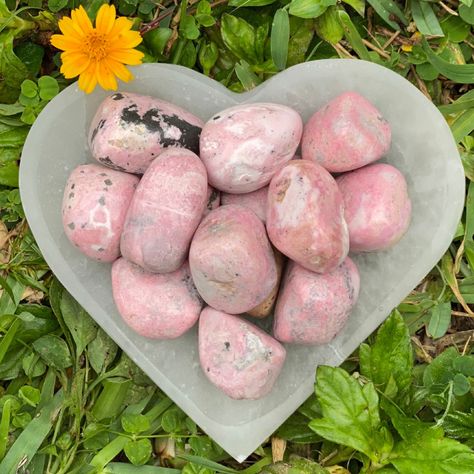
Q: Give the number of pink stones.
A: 13